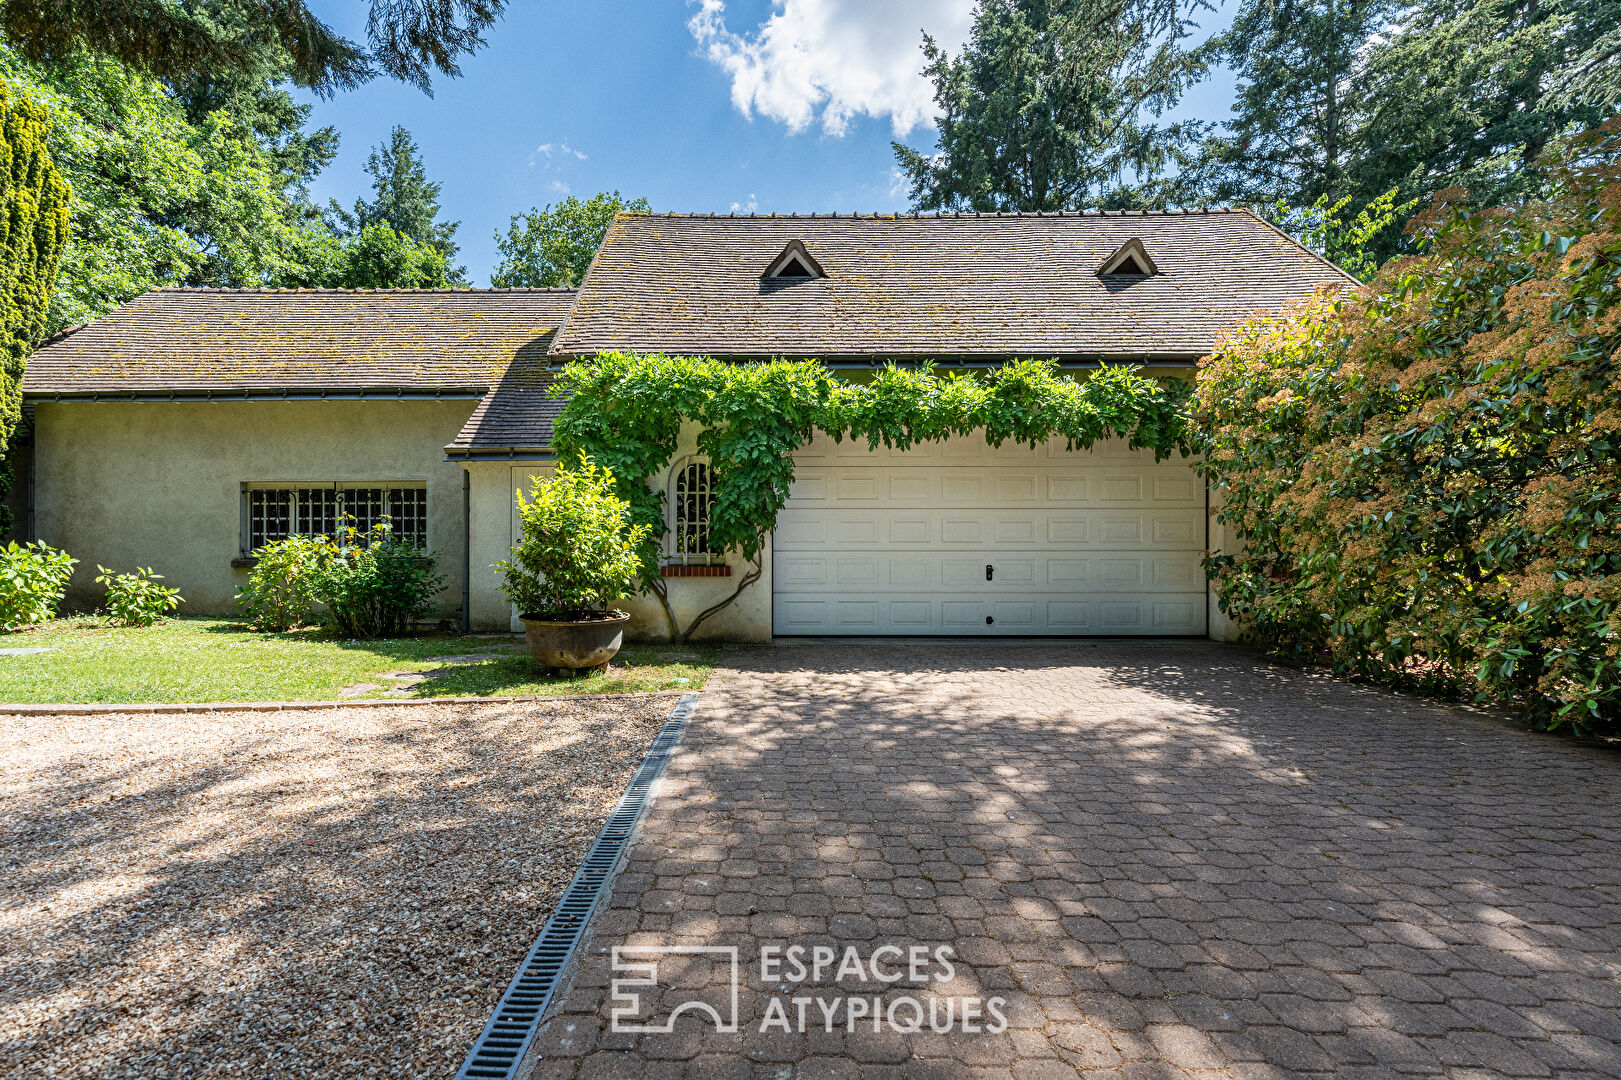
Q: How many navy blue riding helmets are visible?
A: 0